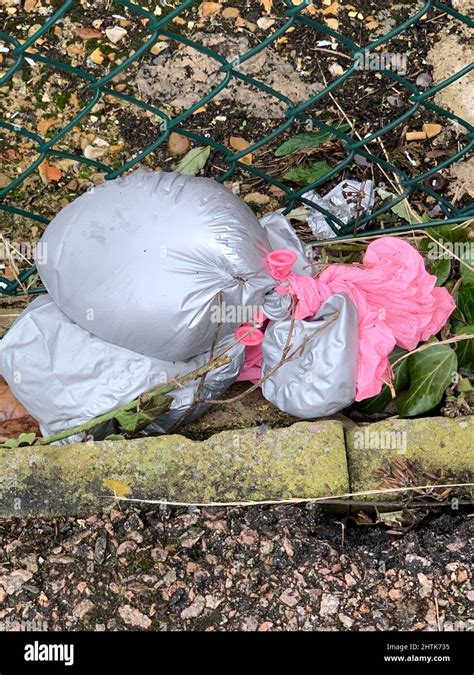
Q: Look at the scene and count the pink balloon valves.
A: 2